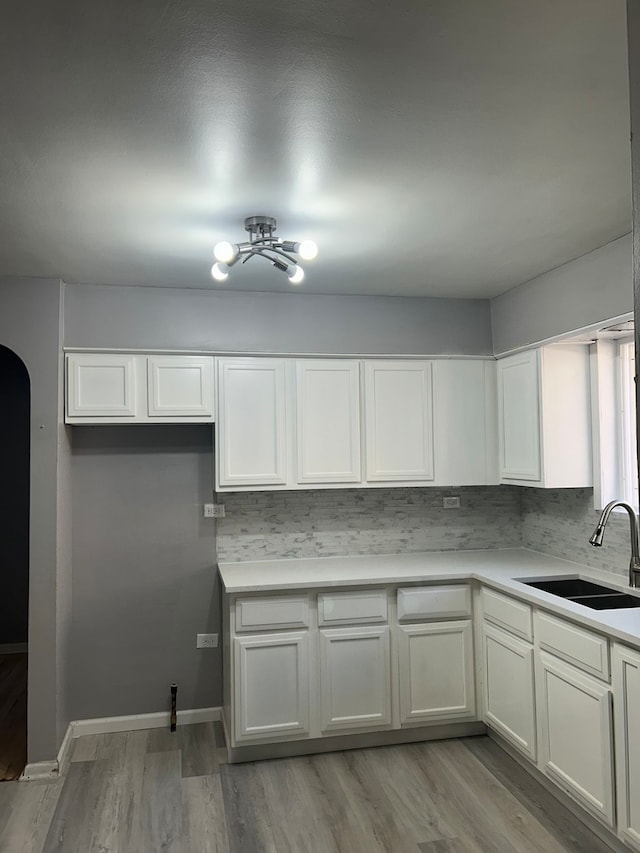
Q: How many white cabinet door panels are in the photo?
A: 12